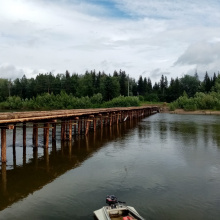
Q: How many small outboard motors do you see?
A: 1